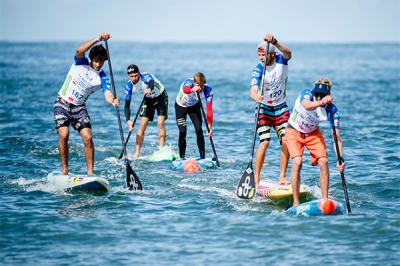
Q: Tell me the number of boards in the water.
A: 5